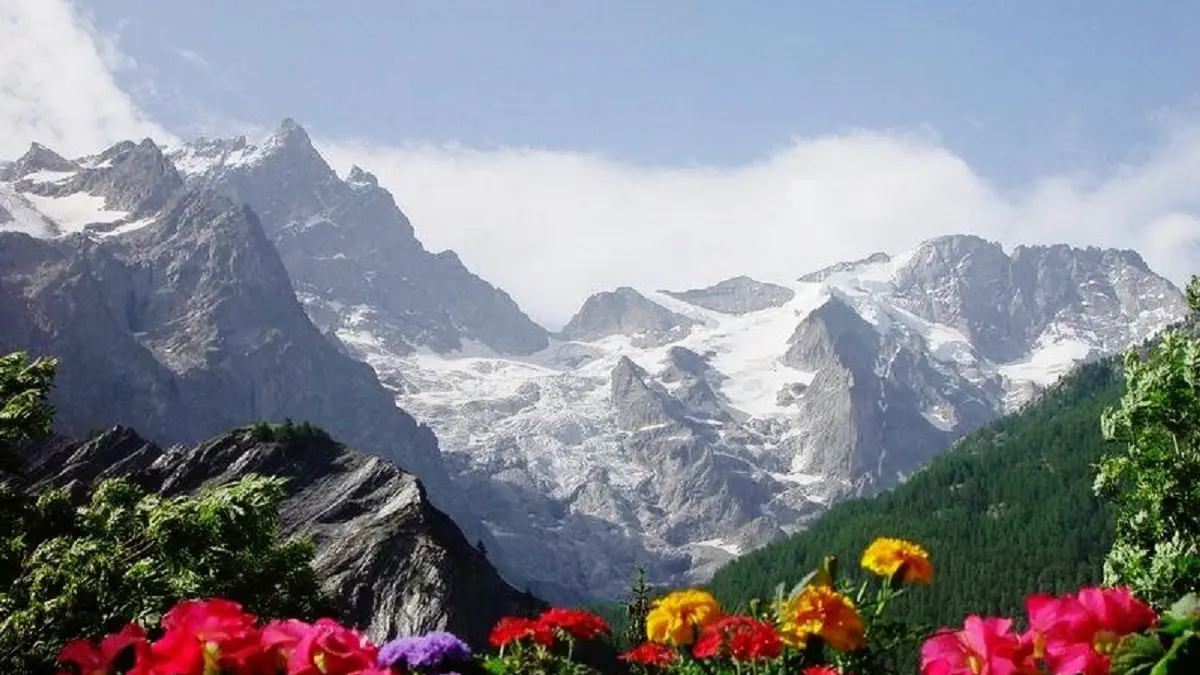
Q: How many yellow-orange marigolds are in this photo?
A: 3